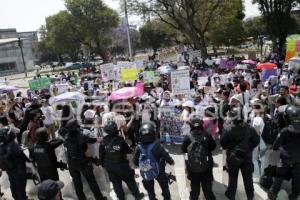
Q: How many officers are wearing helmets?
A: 8